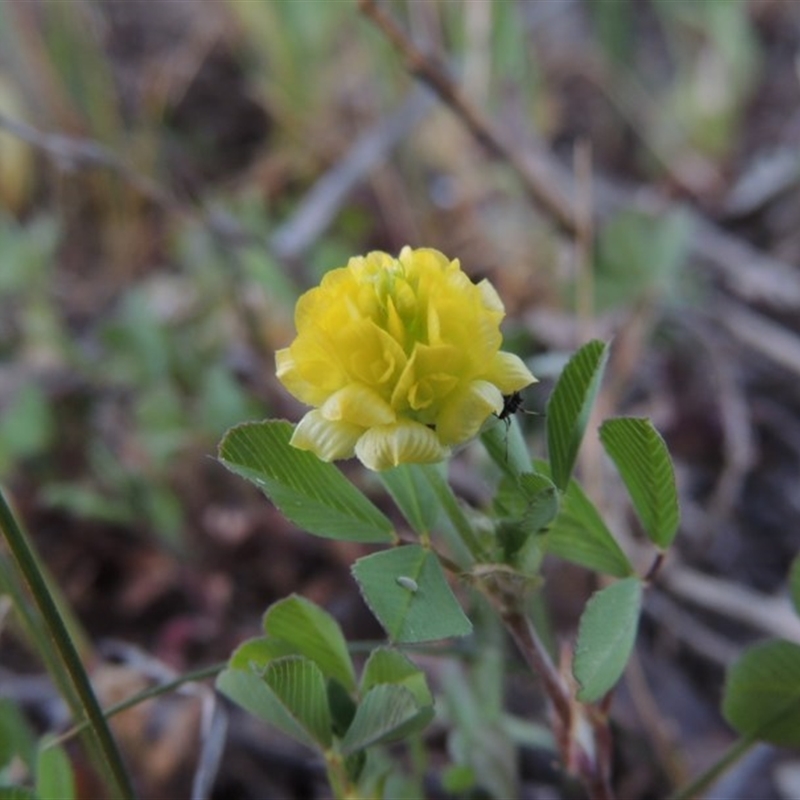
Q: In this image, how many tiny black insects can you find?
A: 1